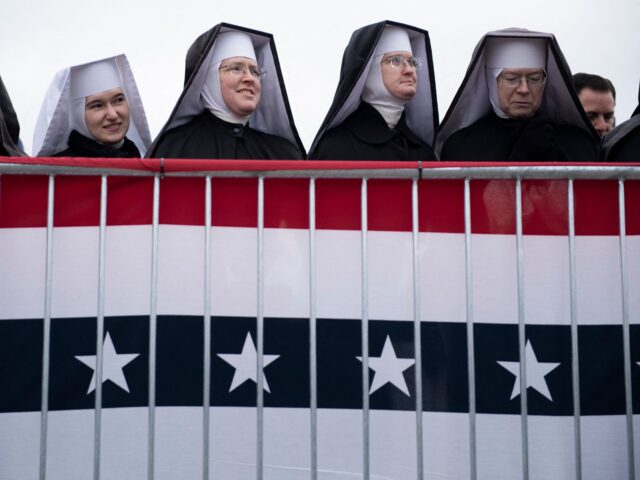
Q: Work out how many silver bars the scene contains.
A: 12